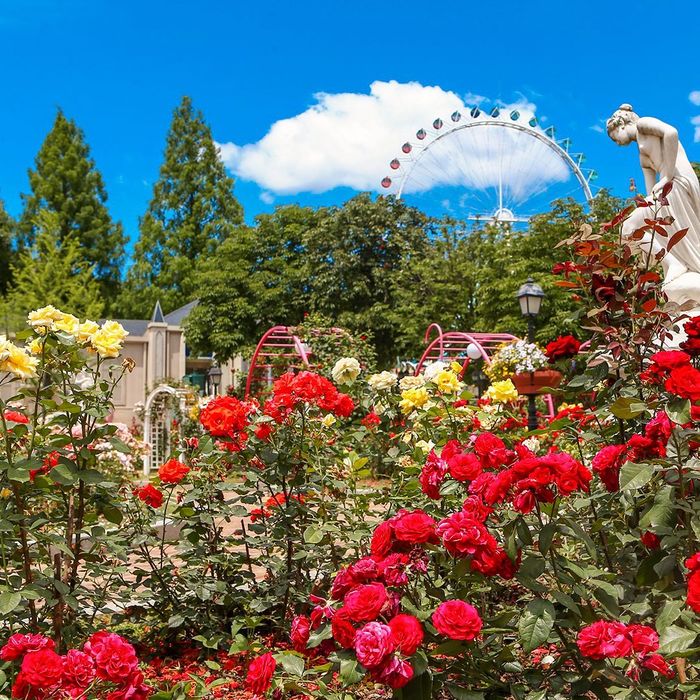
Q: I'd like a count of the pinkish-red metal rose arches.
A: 2